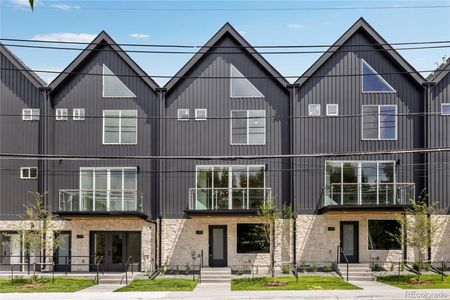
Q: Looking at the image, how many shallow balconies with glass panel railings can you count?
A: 3